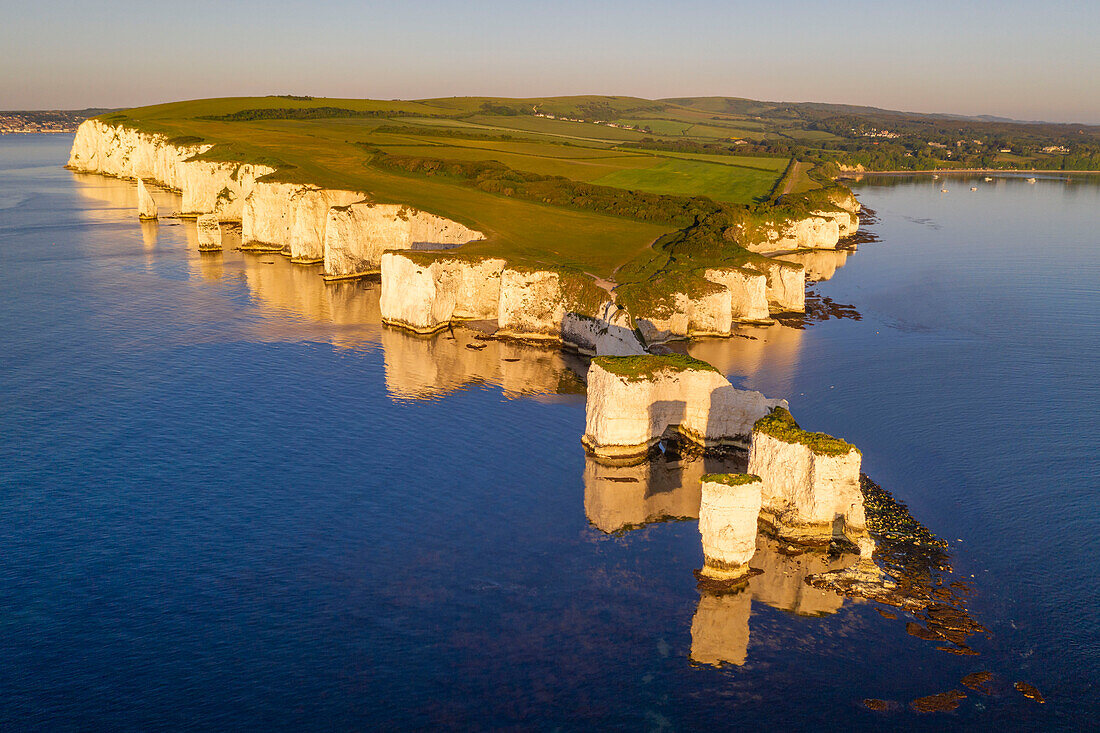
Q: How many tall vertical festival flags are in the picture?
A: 0